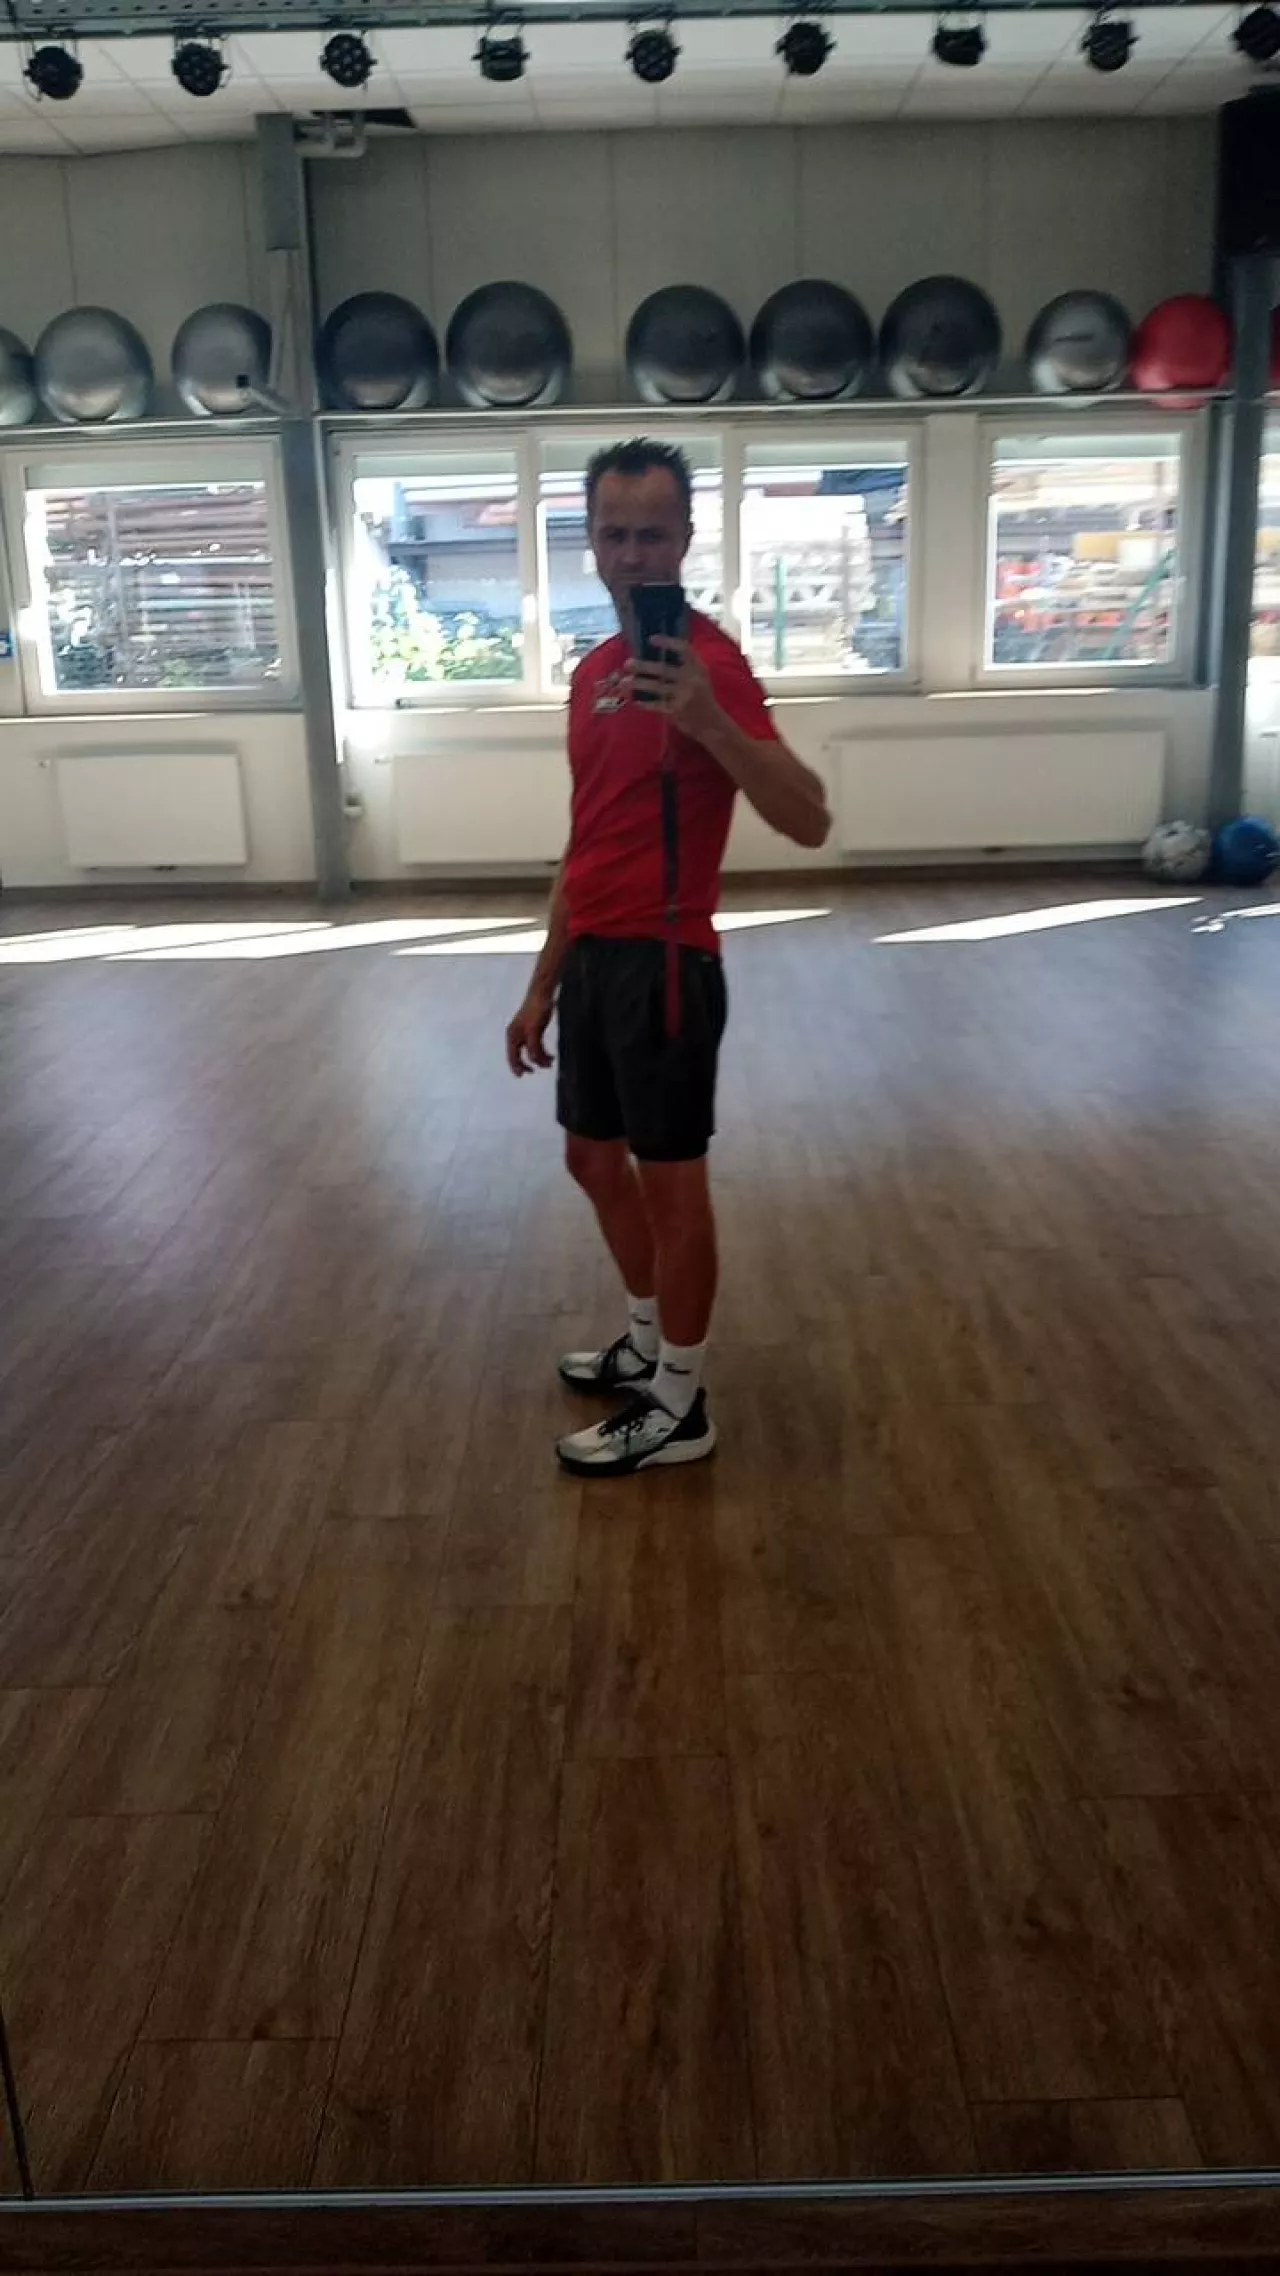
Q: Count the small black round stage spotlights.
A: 9